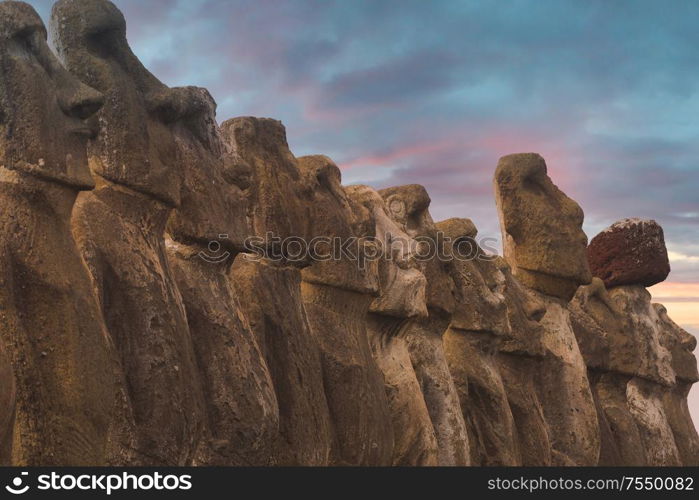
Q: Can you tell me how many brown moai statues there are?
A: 13